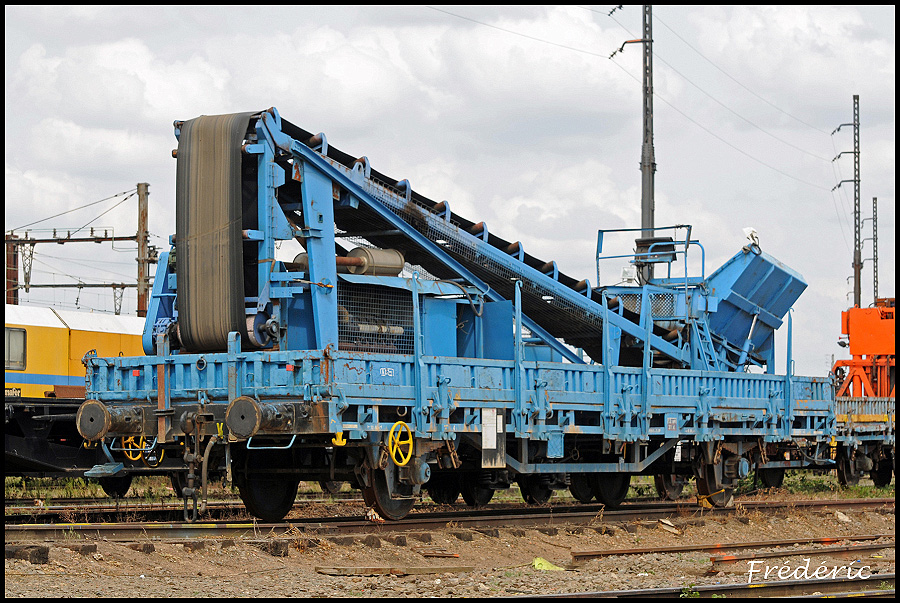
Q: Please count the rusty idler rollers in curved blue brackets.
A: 11